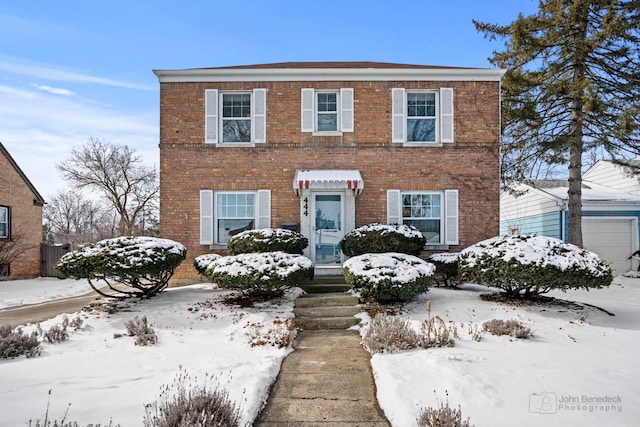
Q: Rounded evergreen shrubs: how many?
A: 8